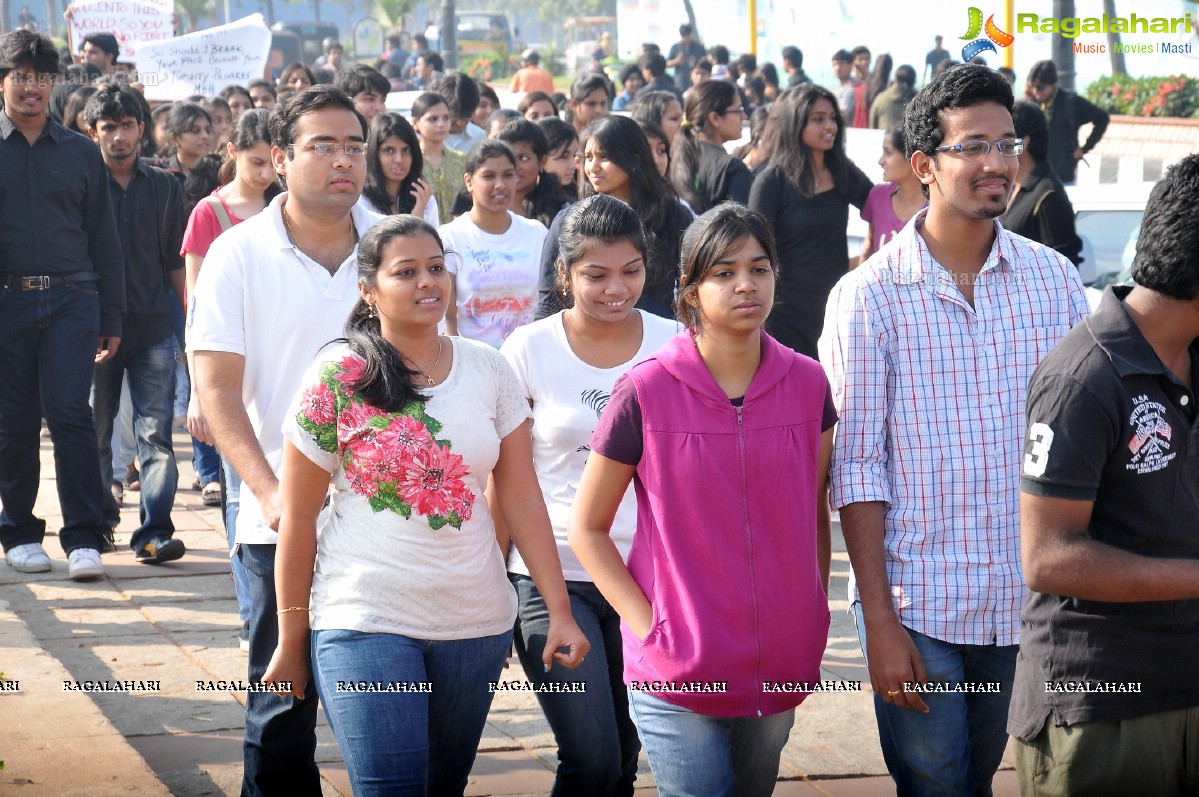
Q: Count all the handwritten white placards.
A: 2